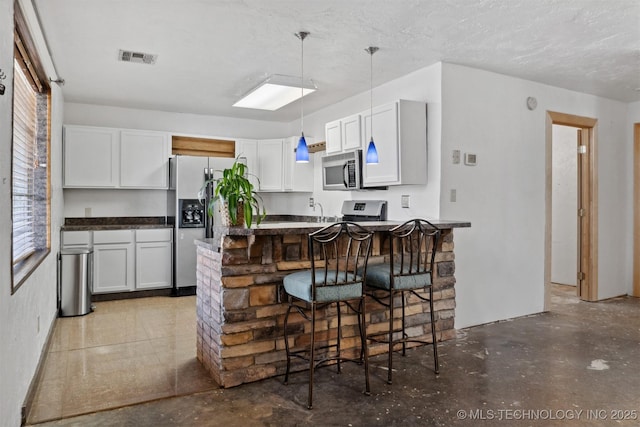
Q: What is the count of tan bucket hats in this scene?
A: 0